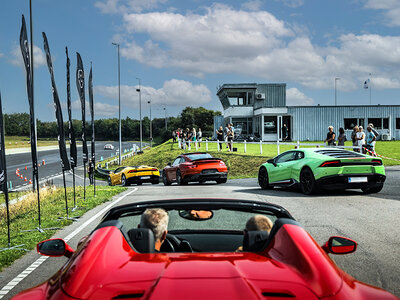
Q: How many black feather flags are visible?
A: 6